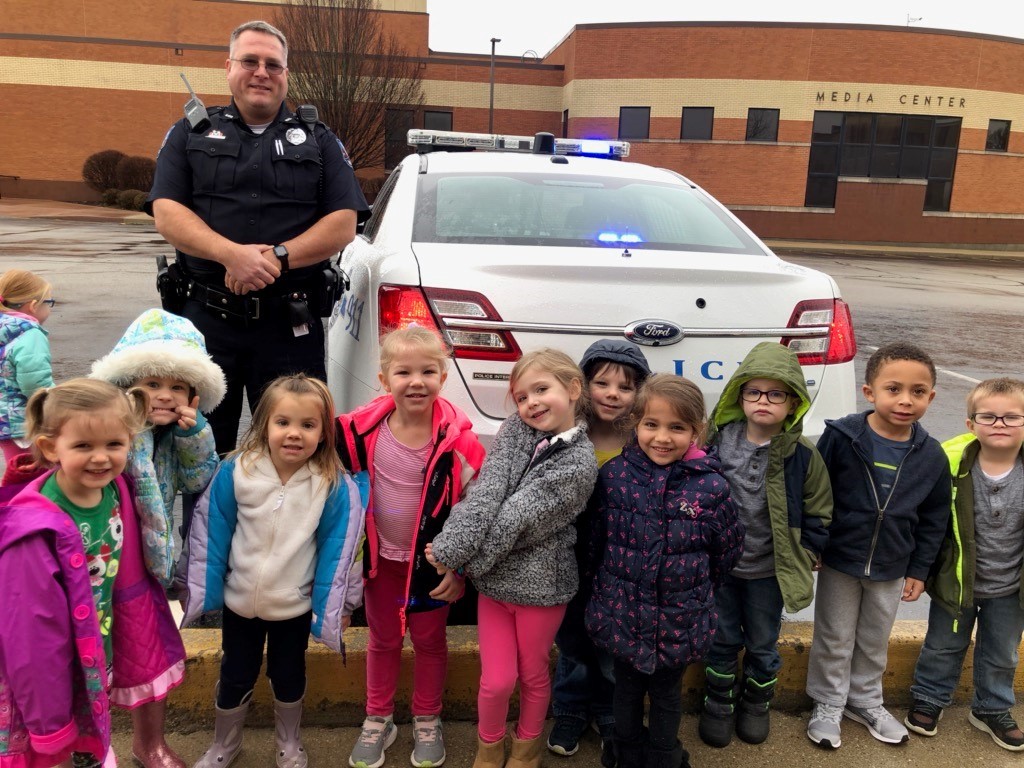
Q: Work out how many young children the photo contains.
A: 11